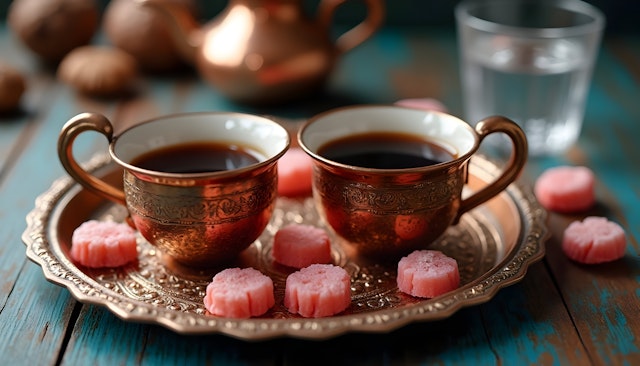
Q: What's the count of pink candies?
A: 9